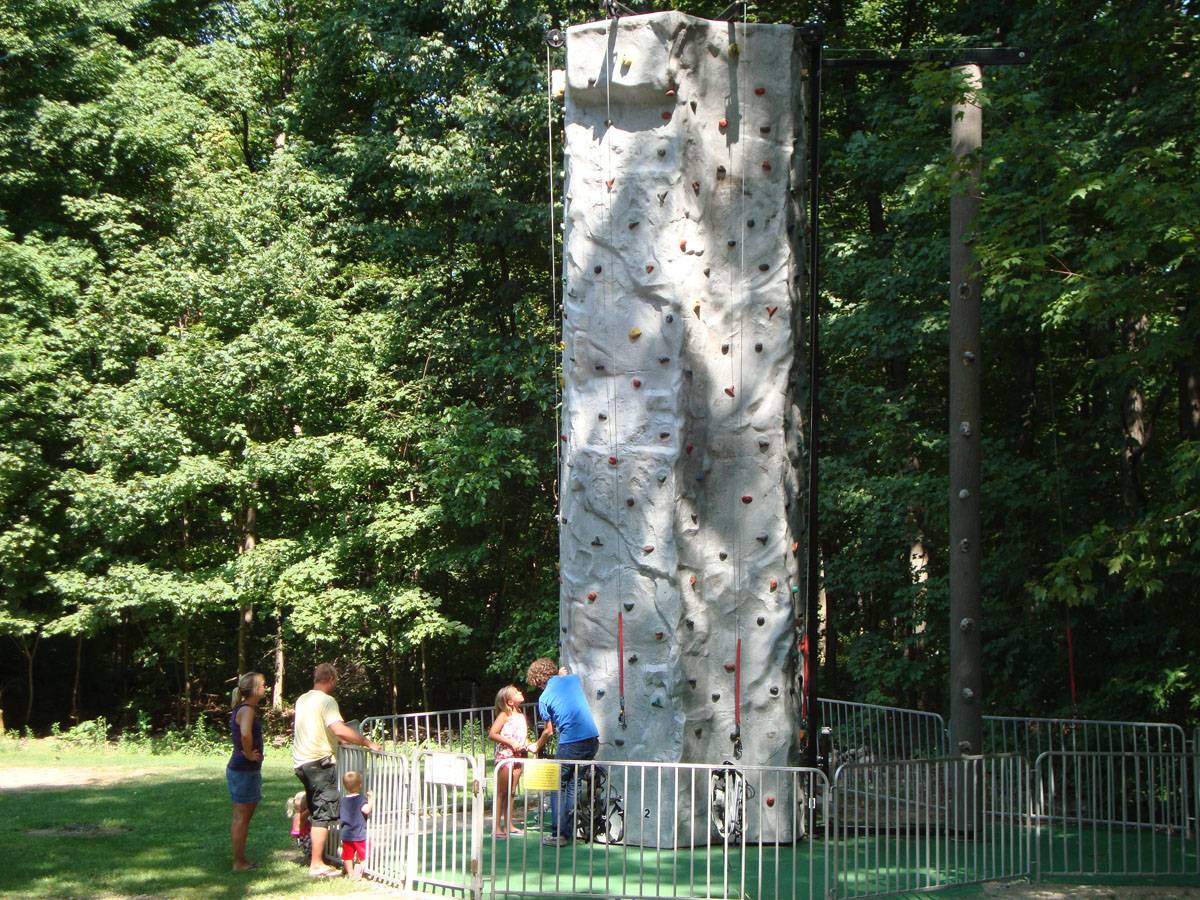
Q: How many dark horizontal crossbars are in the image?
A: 1